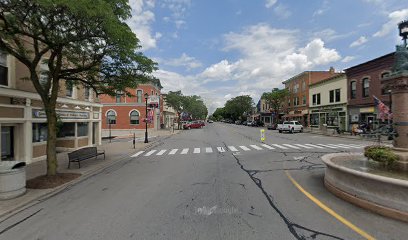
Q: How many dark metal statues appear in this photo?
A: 1